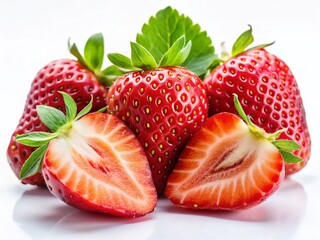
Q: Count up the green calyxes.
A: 5